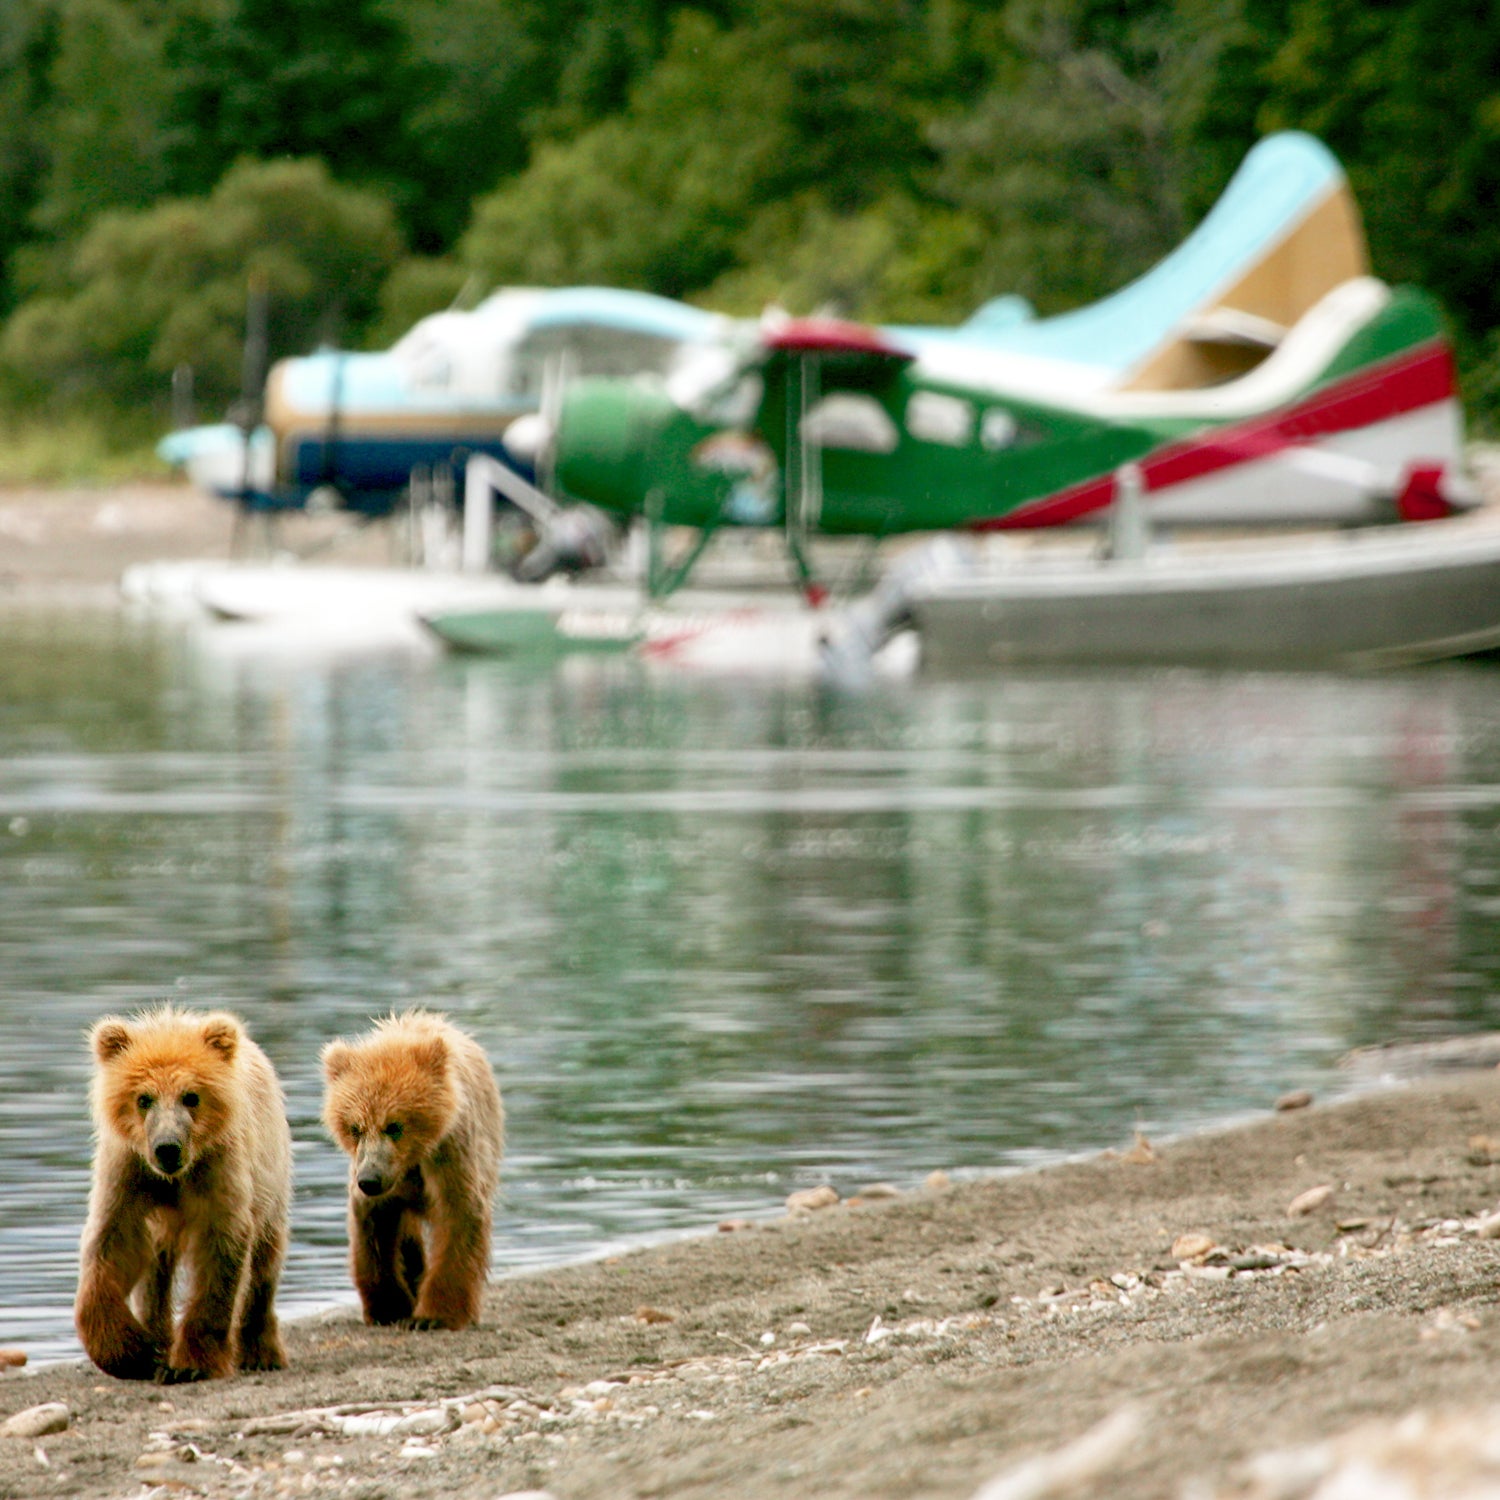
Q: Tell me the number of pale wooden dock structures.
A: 0